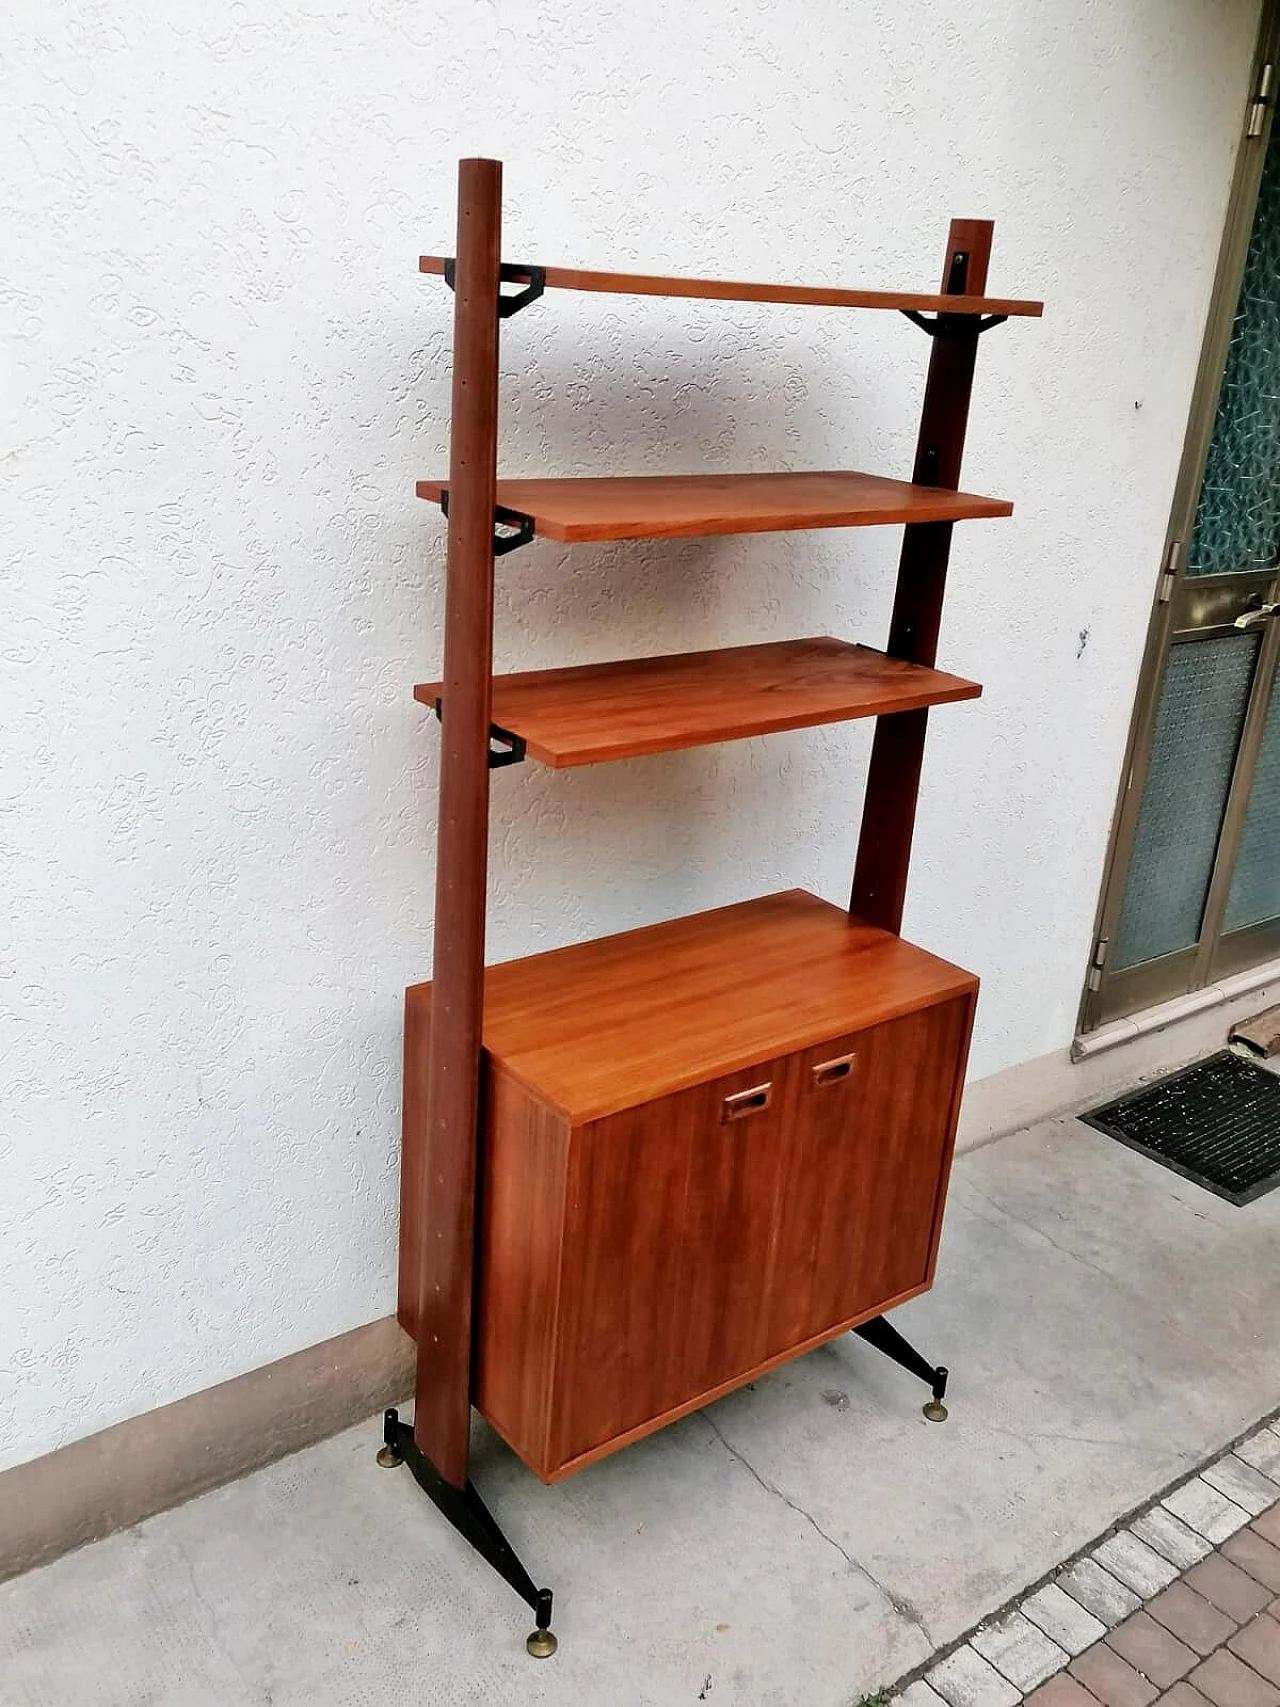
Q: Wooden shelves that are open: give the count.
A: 3